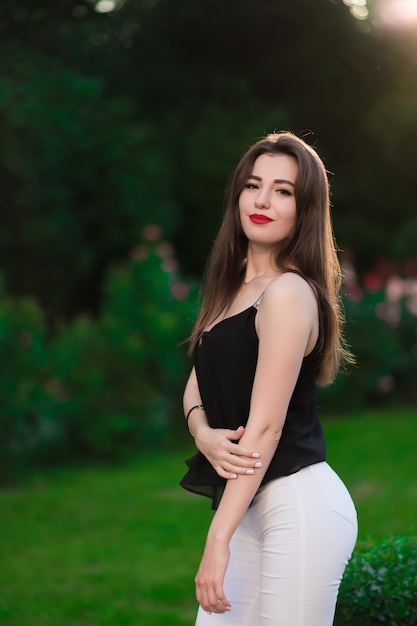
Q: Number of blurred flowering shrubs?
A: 2